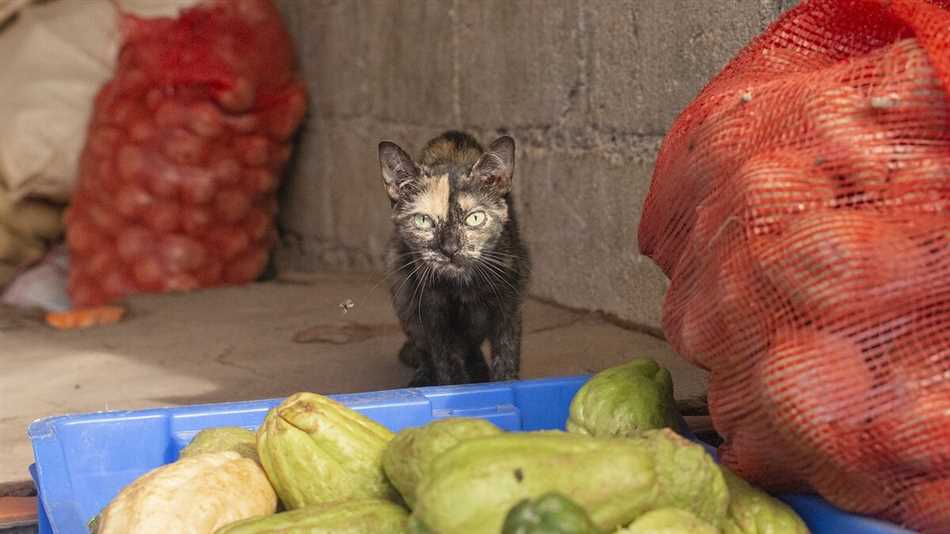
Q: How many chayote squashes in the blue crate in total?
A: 11